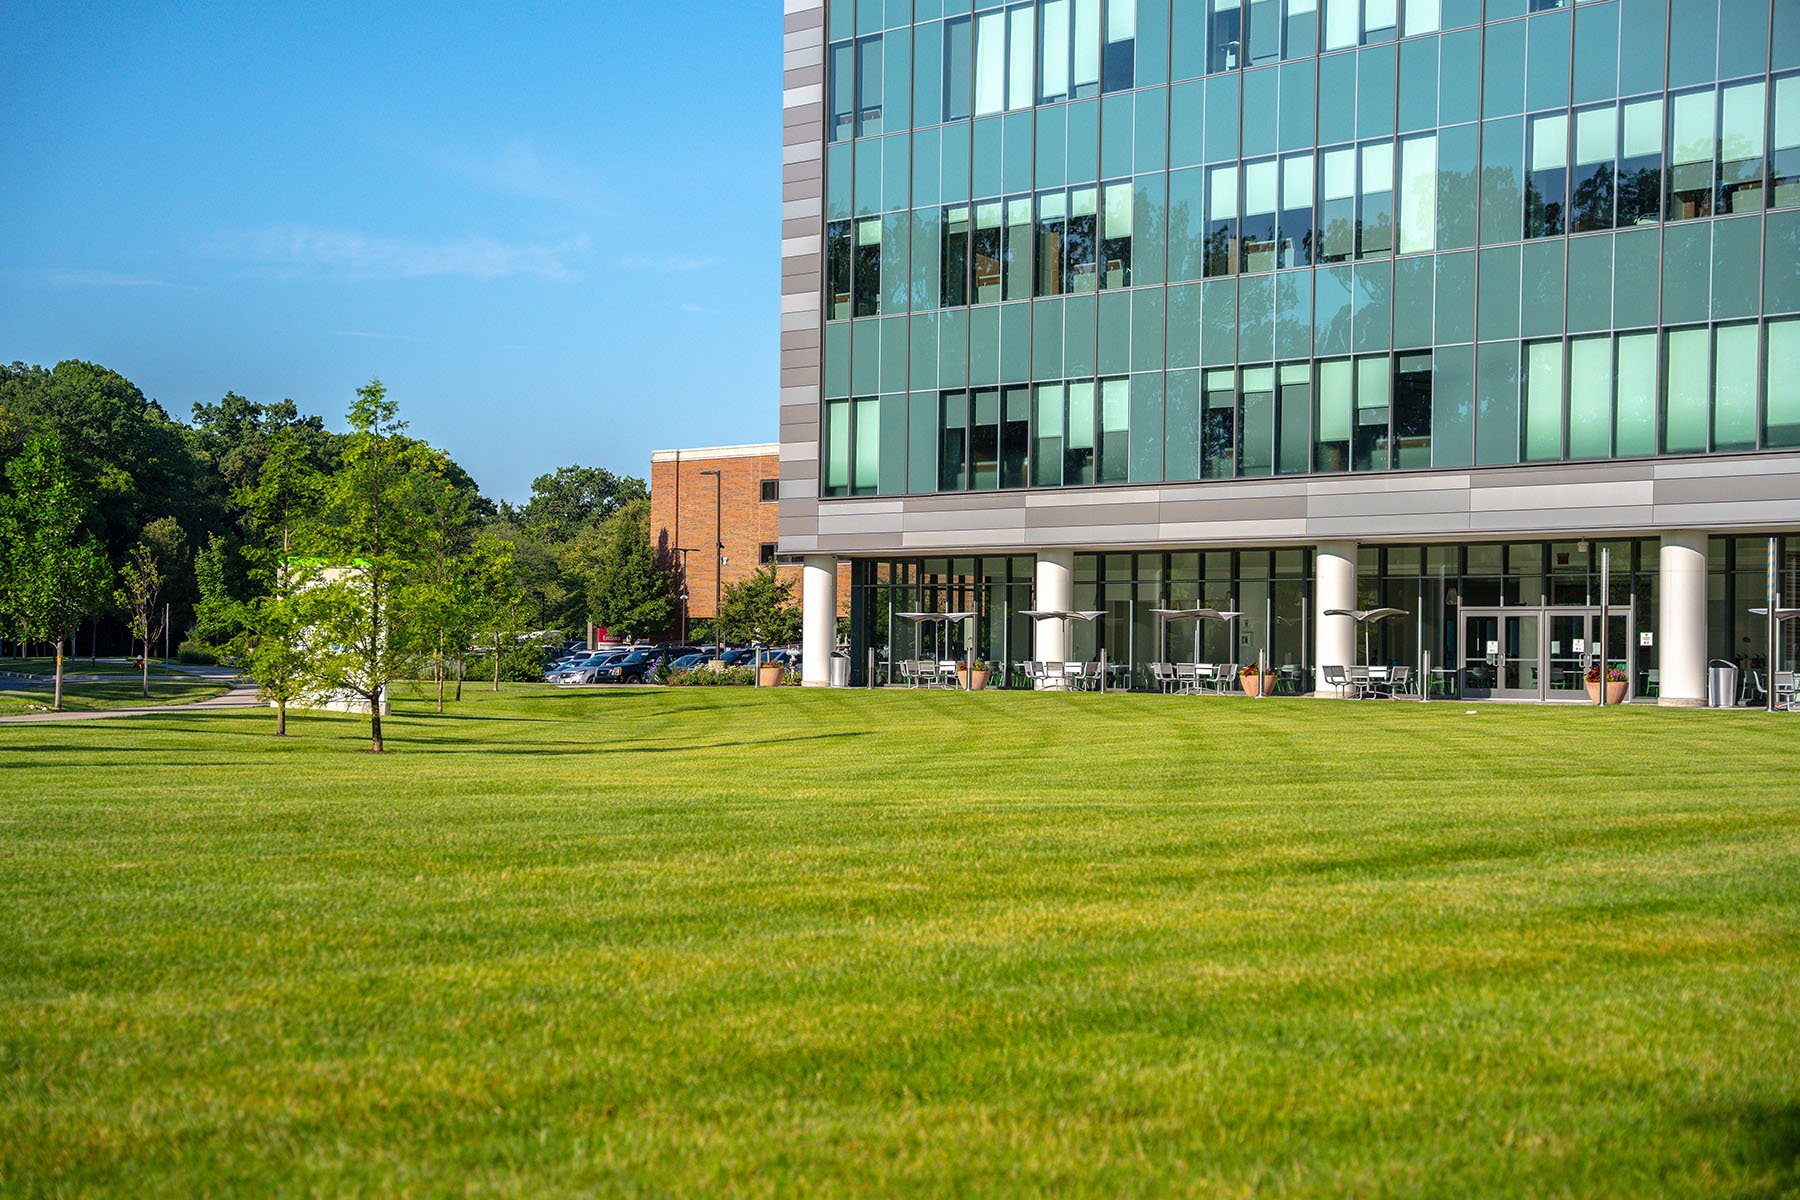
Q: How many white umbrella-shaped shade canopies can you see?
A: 5